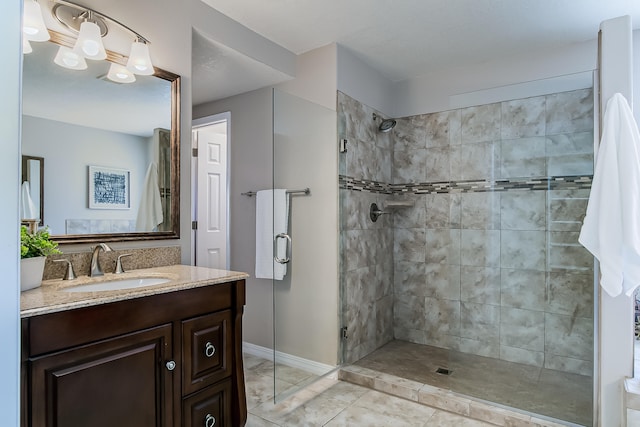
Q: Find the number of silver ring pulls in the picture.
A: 2